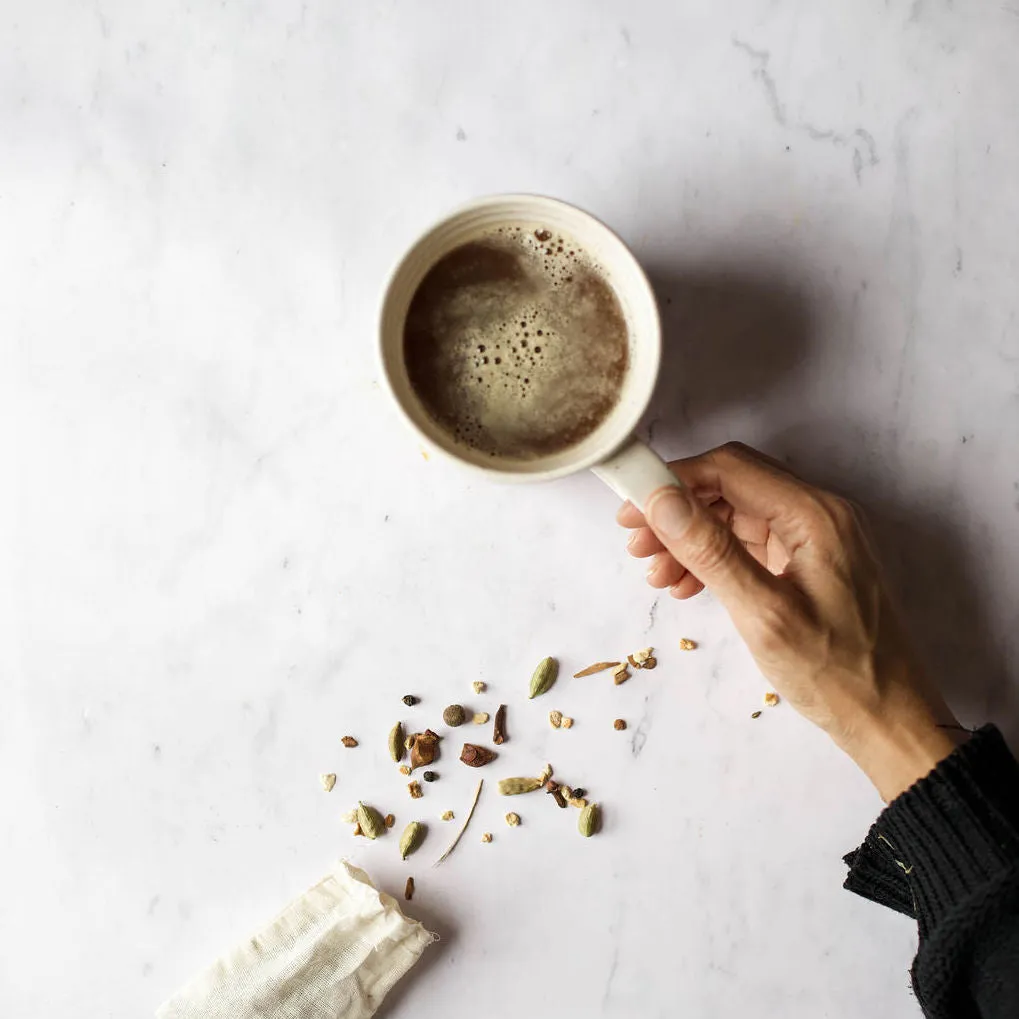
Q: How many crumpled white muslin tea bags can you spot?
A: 1